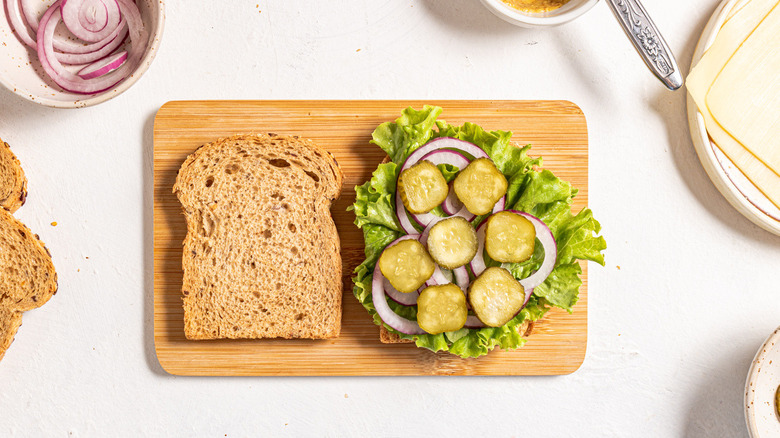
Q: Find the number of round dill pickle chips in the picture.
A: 7